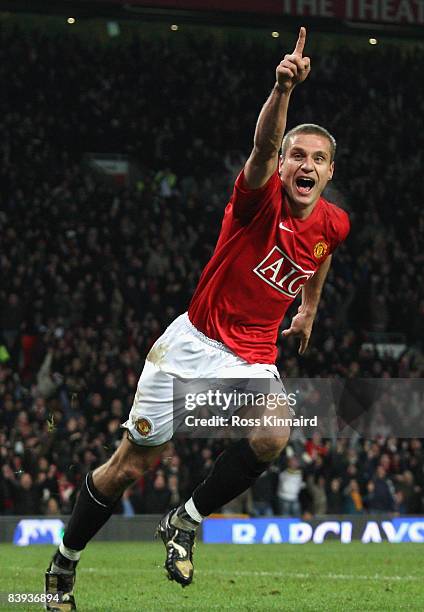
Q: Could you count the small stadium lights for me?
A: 4